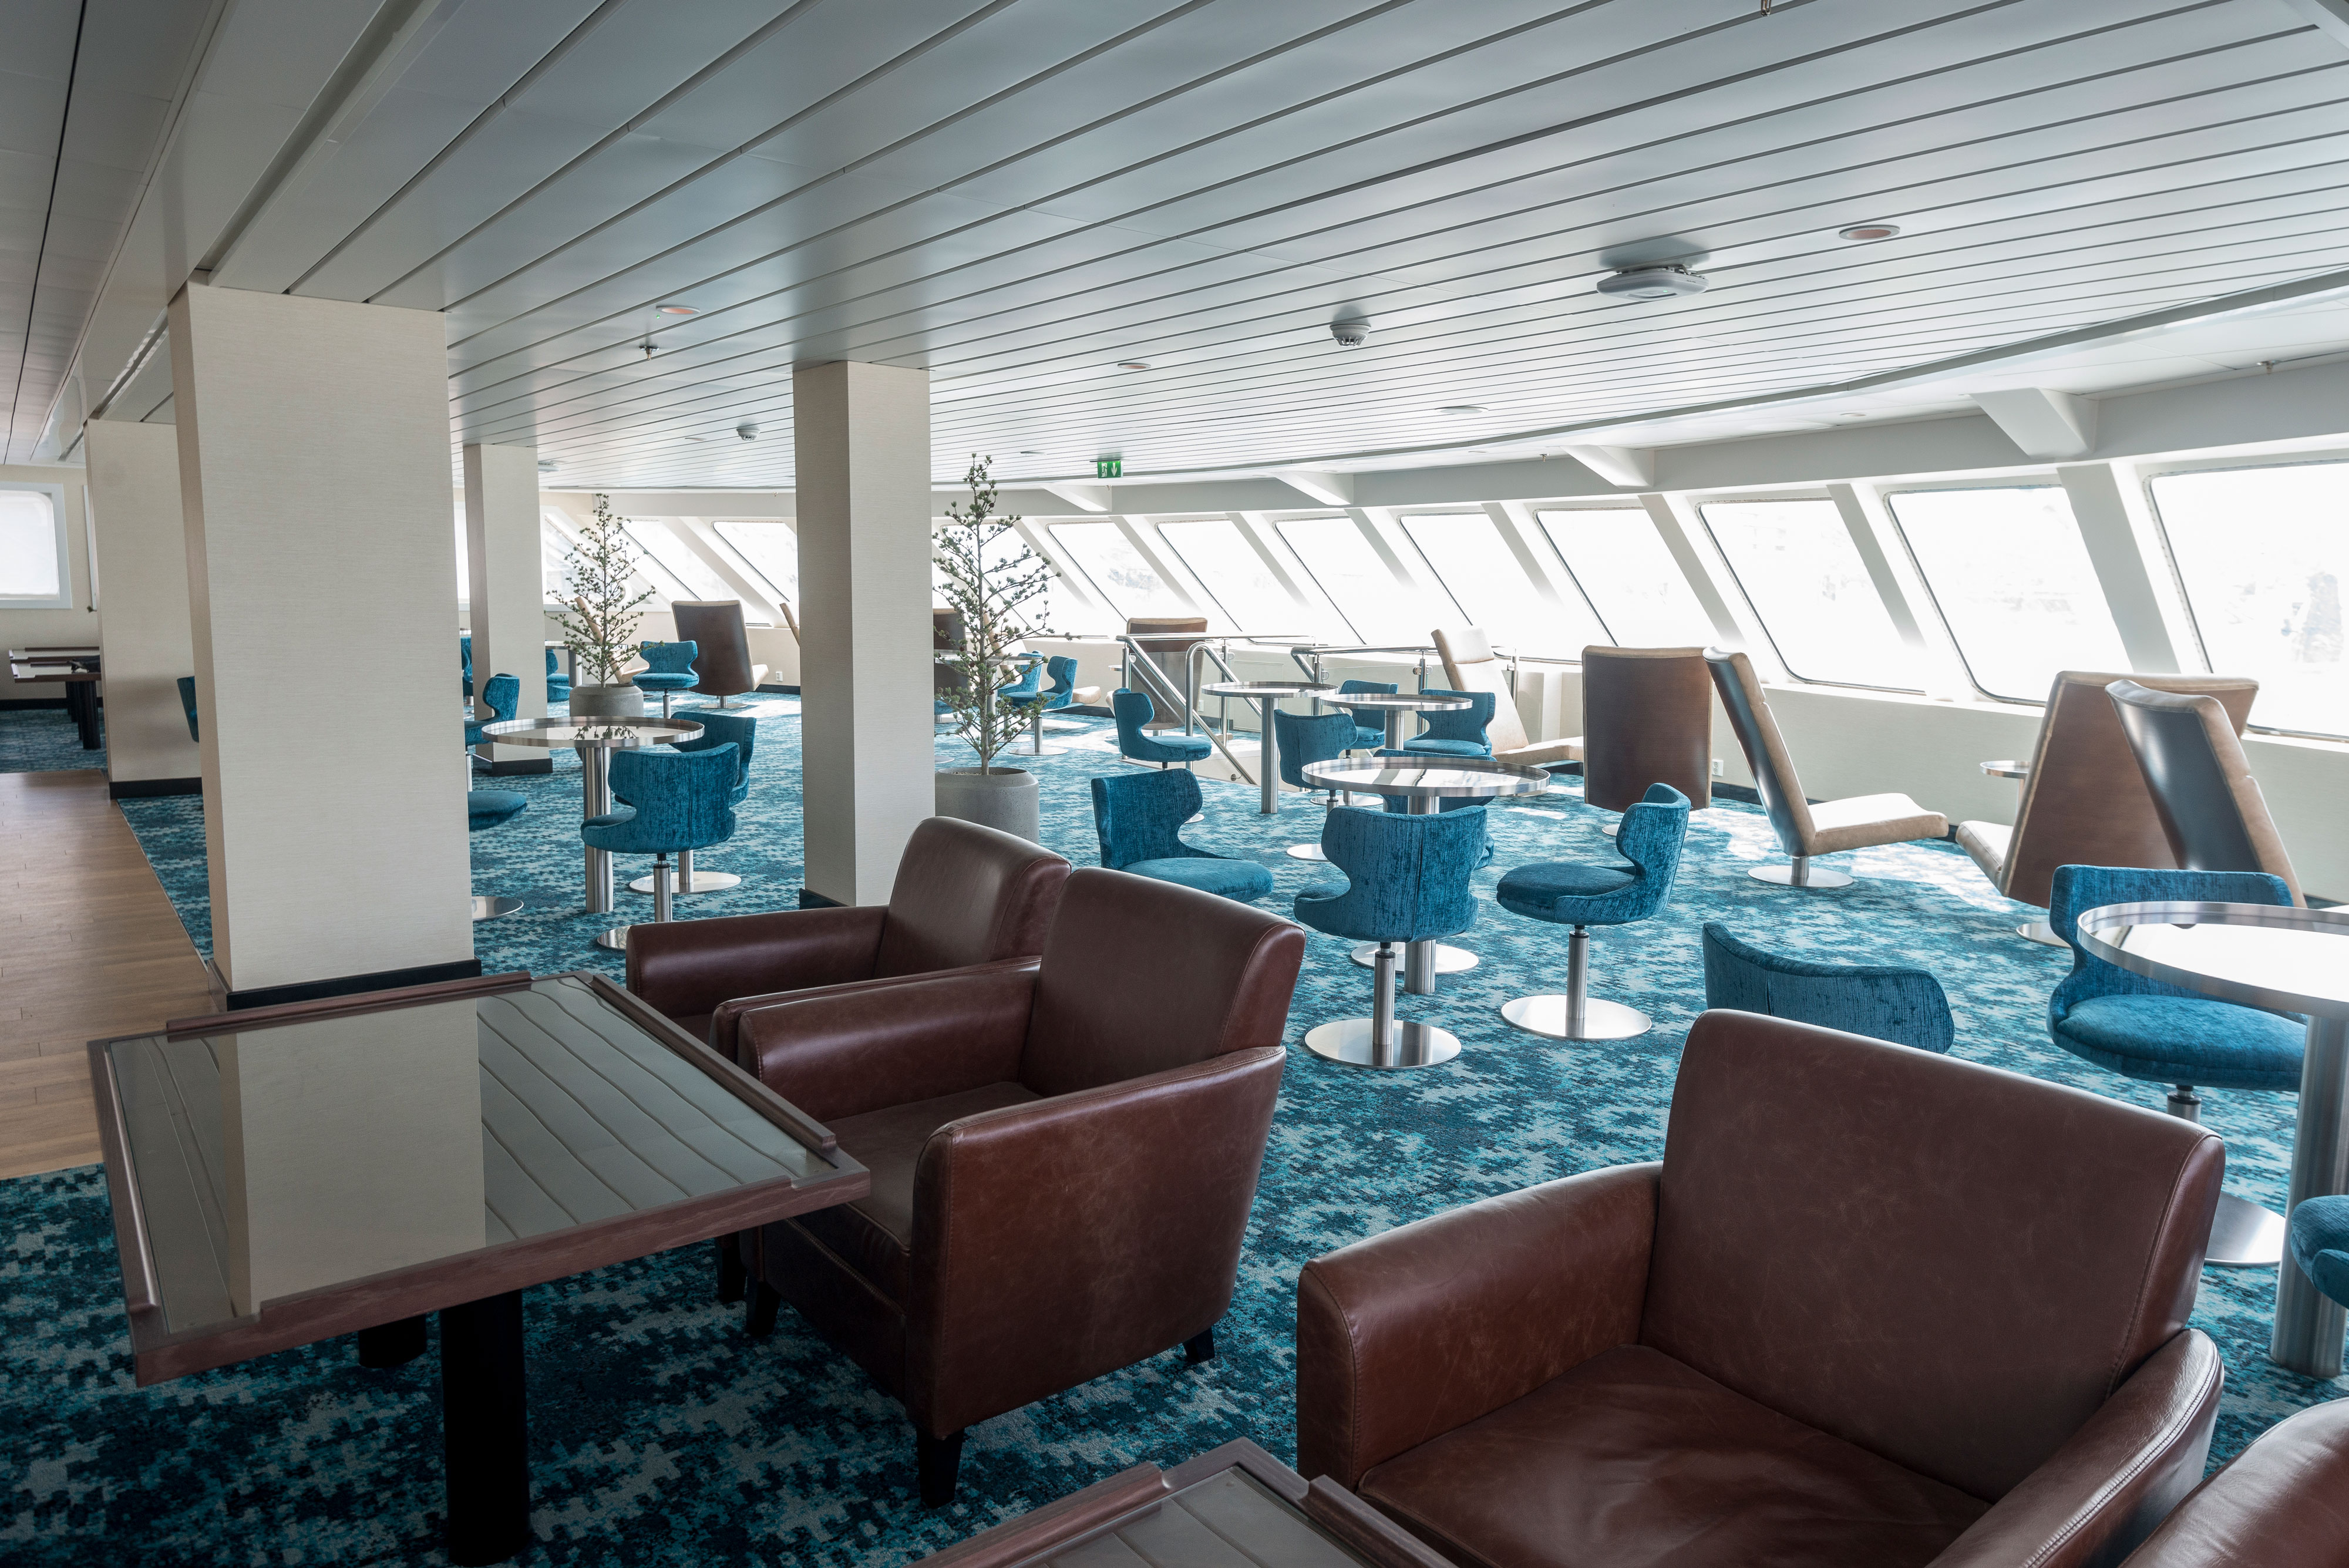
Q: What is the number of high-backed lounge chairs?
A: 11